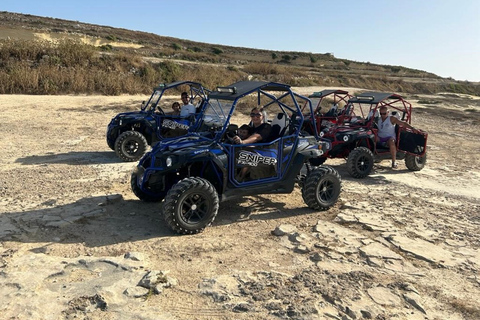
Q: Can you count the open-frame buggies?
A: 4